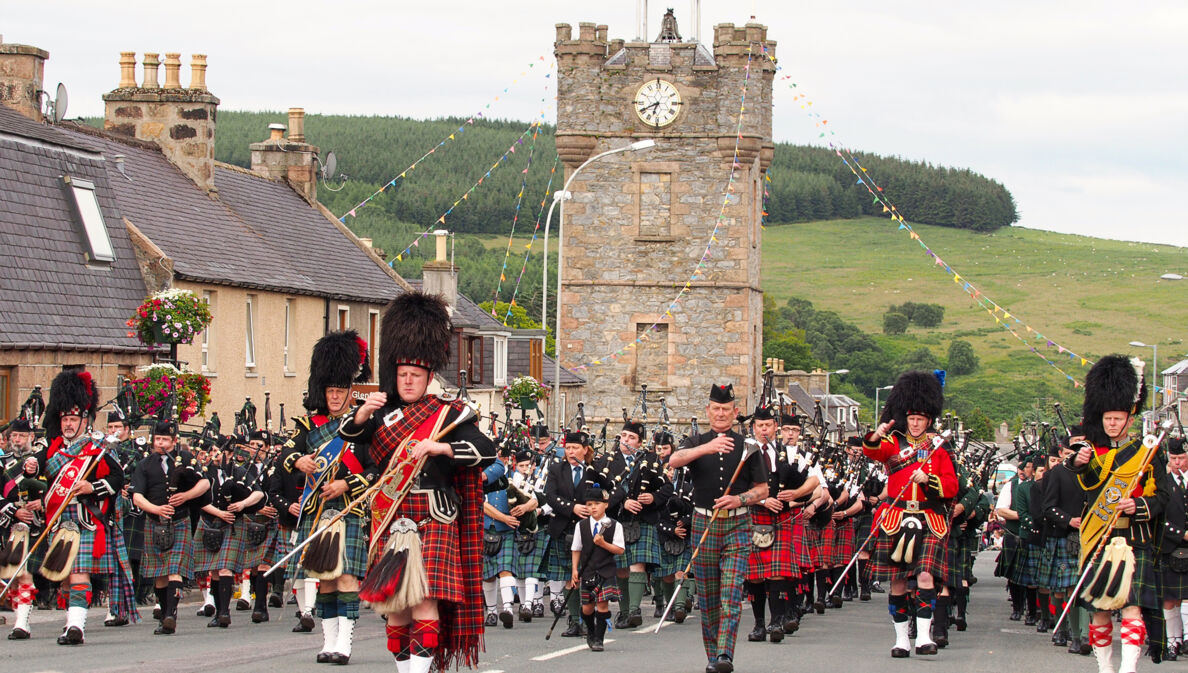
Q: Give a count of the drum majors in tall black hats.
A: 5